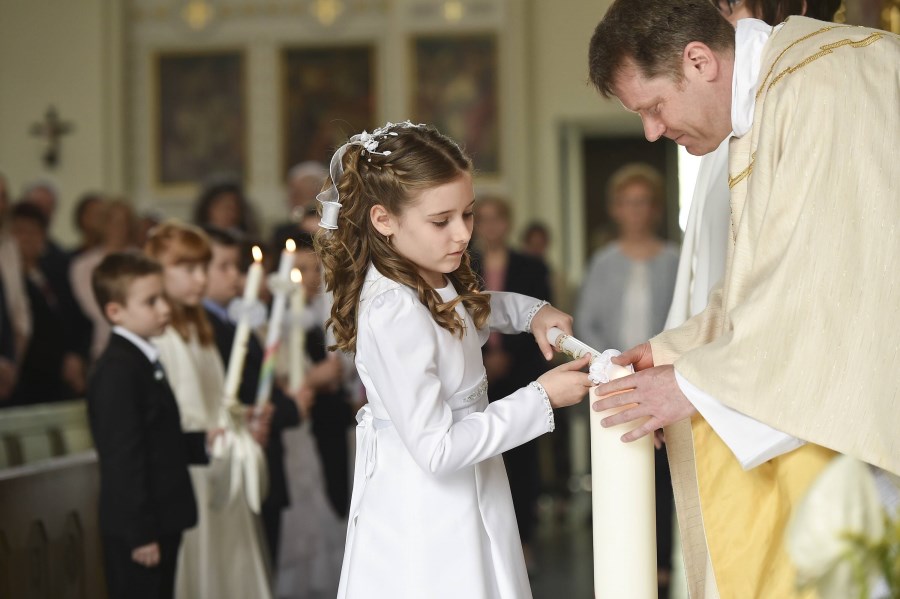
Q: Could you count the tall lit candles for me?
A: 3